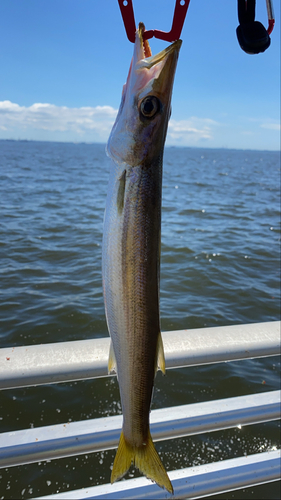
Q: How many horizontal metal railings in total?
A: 3